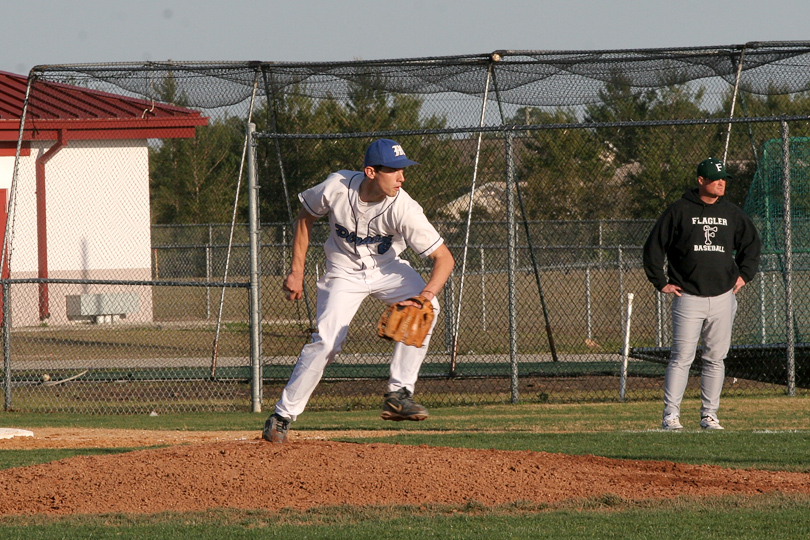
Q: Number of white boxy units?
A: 1